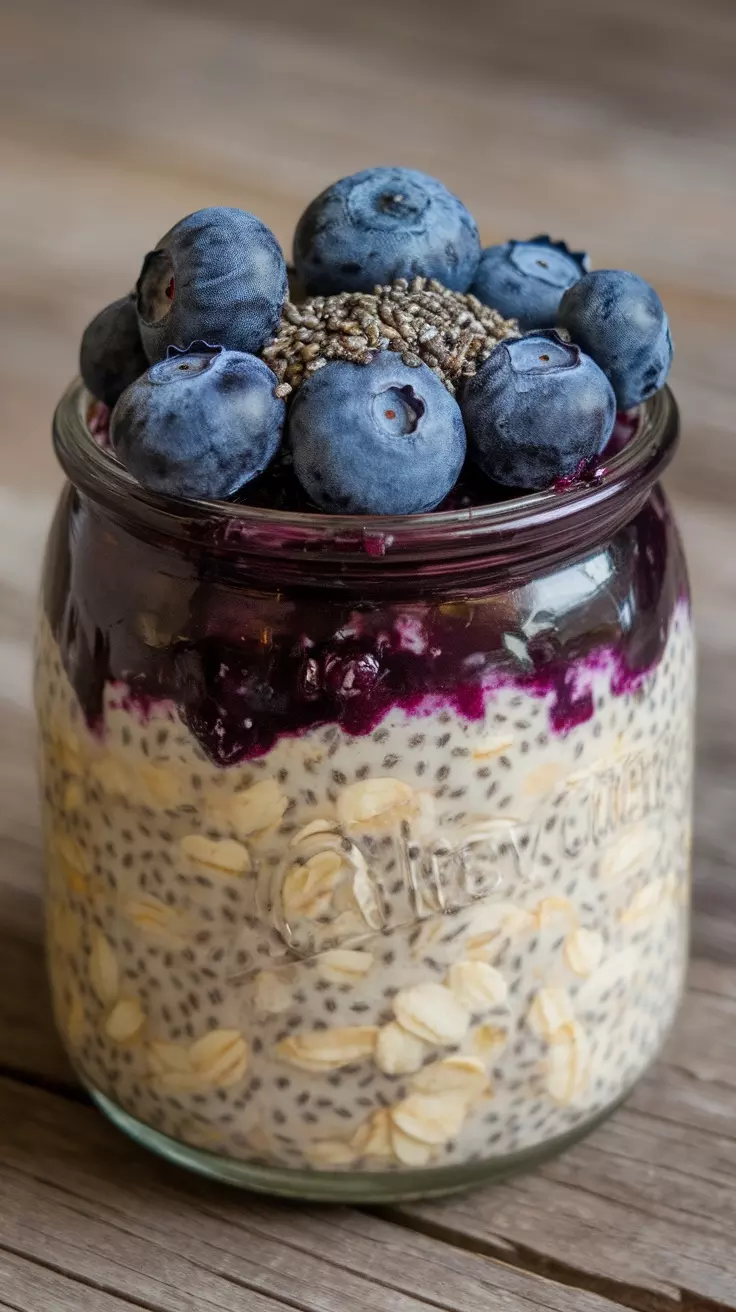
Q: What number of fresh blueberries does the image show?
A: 8